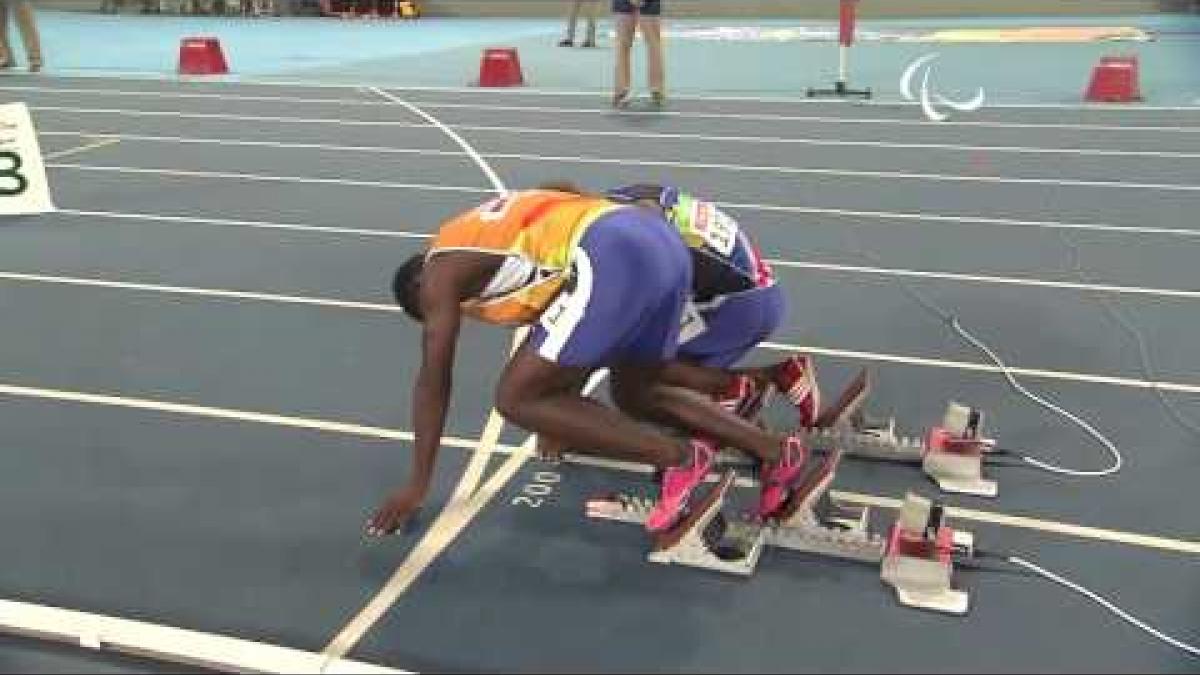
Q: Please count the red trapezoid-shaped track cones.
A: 3